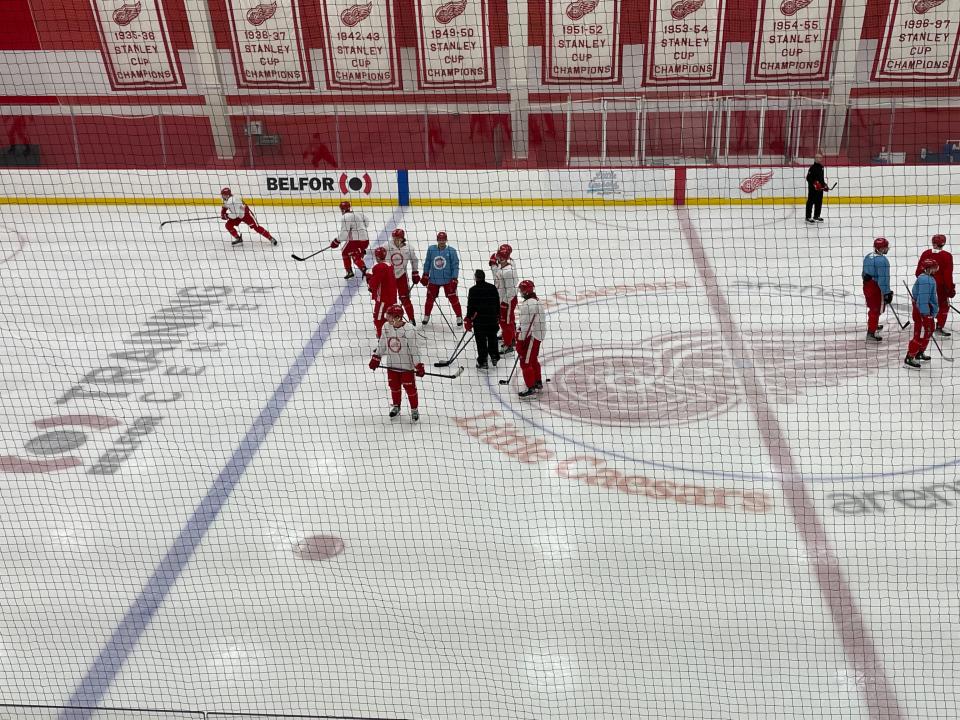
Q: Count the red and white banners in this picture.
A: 8